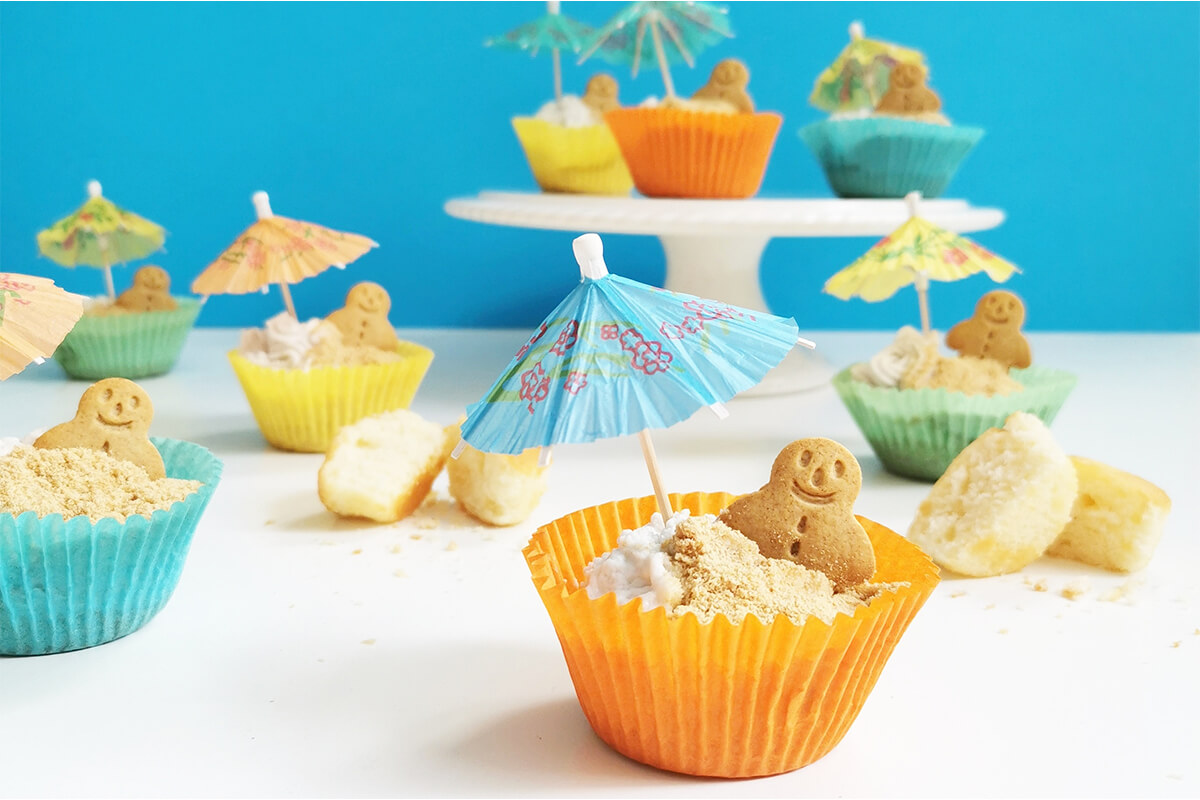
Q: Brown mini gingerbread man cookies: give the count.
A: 8